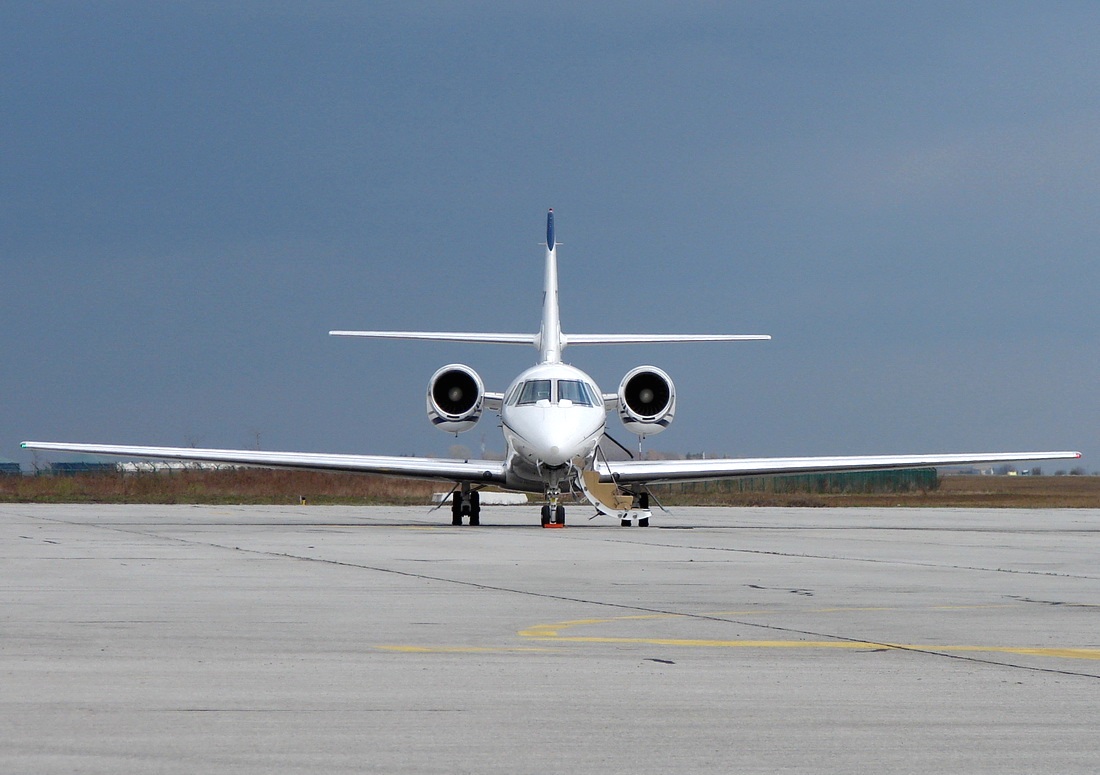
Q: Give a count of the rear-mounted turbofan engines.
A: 2